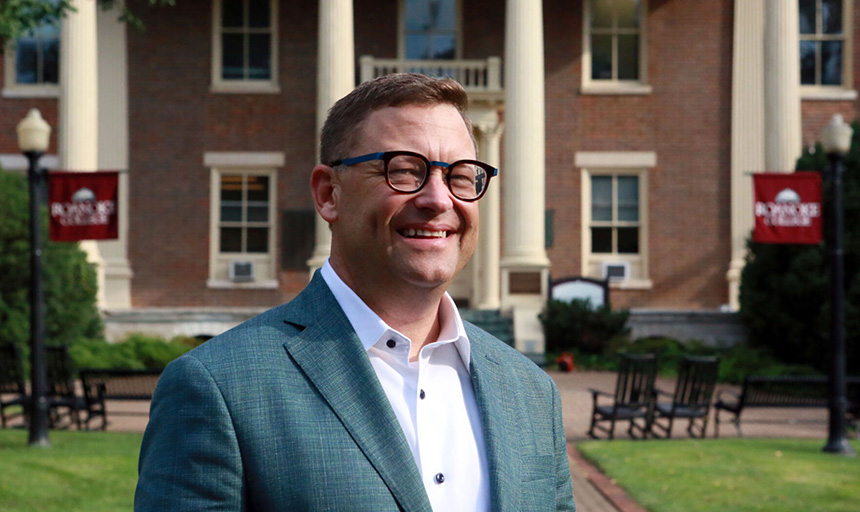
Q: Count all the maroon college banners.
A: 2